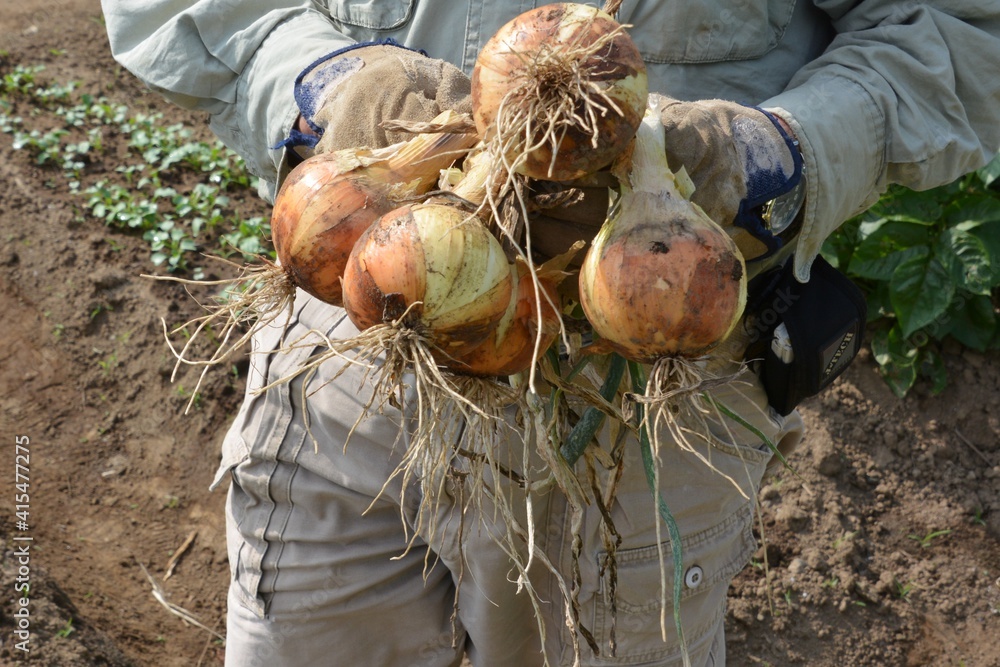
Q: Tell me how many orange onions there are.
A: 5